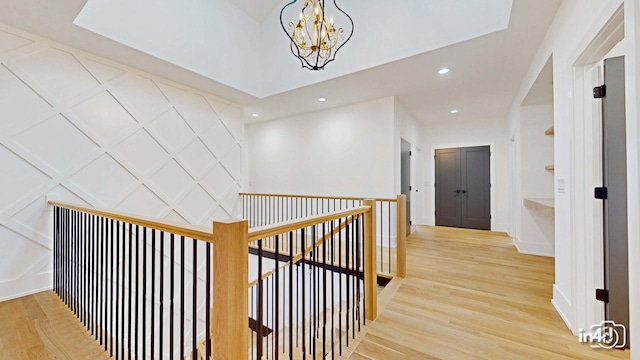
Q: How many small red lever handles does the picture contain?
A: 0